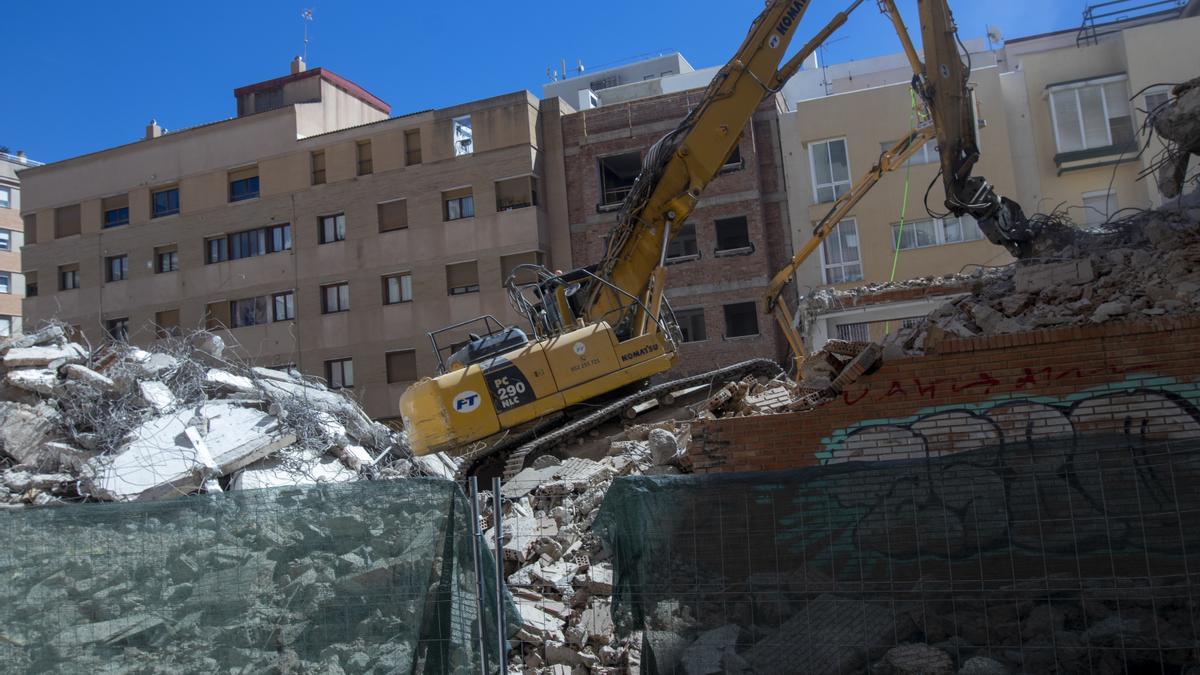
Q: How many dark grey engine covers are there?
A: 1